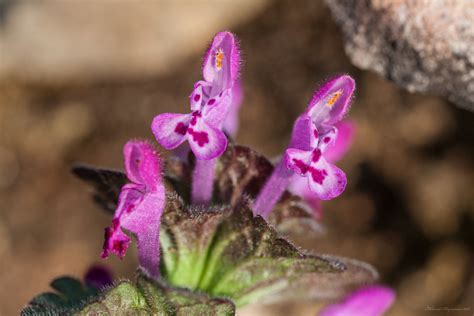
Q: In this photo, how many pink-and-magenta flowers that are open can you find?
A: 3